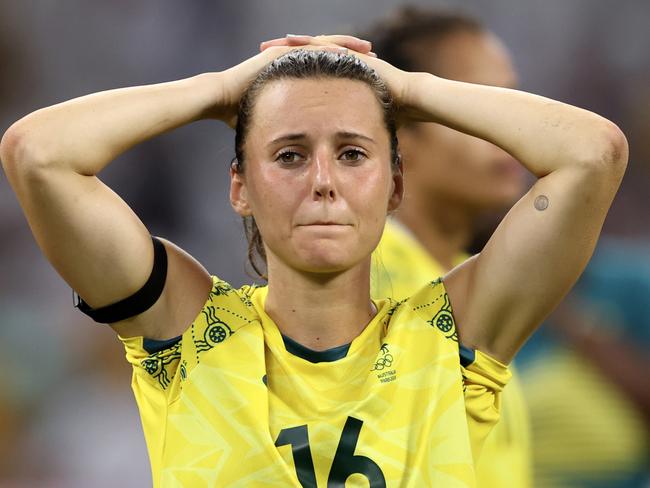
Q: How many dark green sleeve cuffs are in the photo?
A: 2